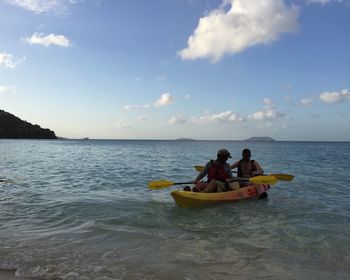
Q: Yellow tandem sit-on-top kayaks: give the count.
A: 1